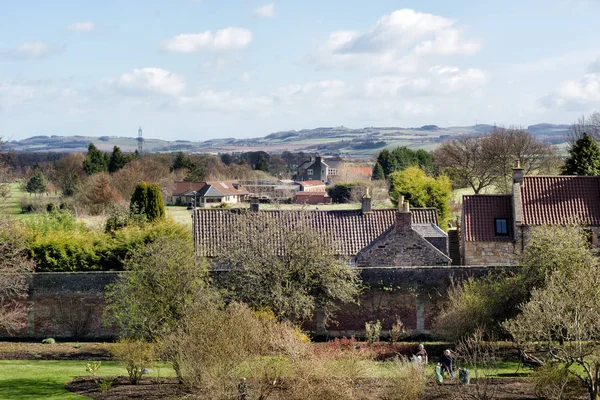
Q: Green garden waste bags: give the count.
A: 2